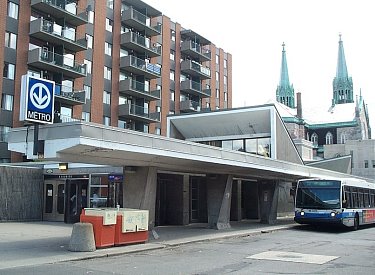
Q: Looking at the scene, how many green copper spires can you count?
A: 2